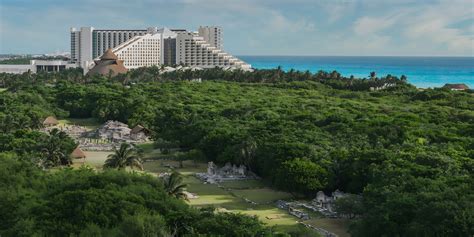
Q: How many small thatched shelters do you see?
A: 3